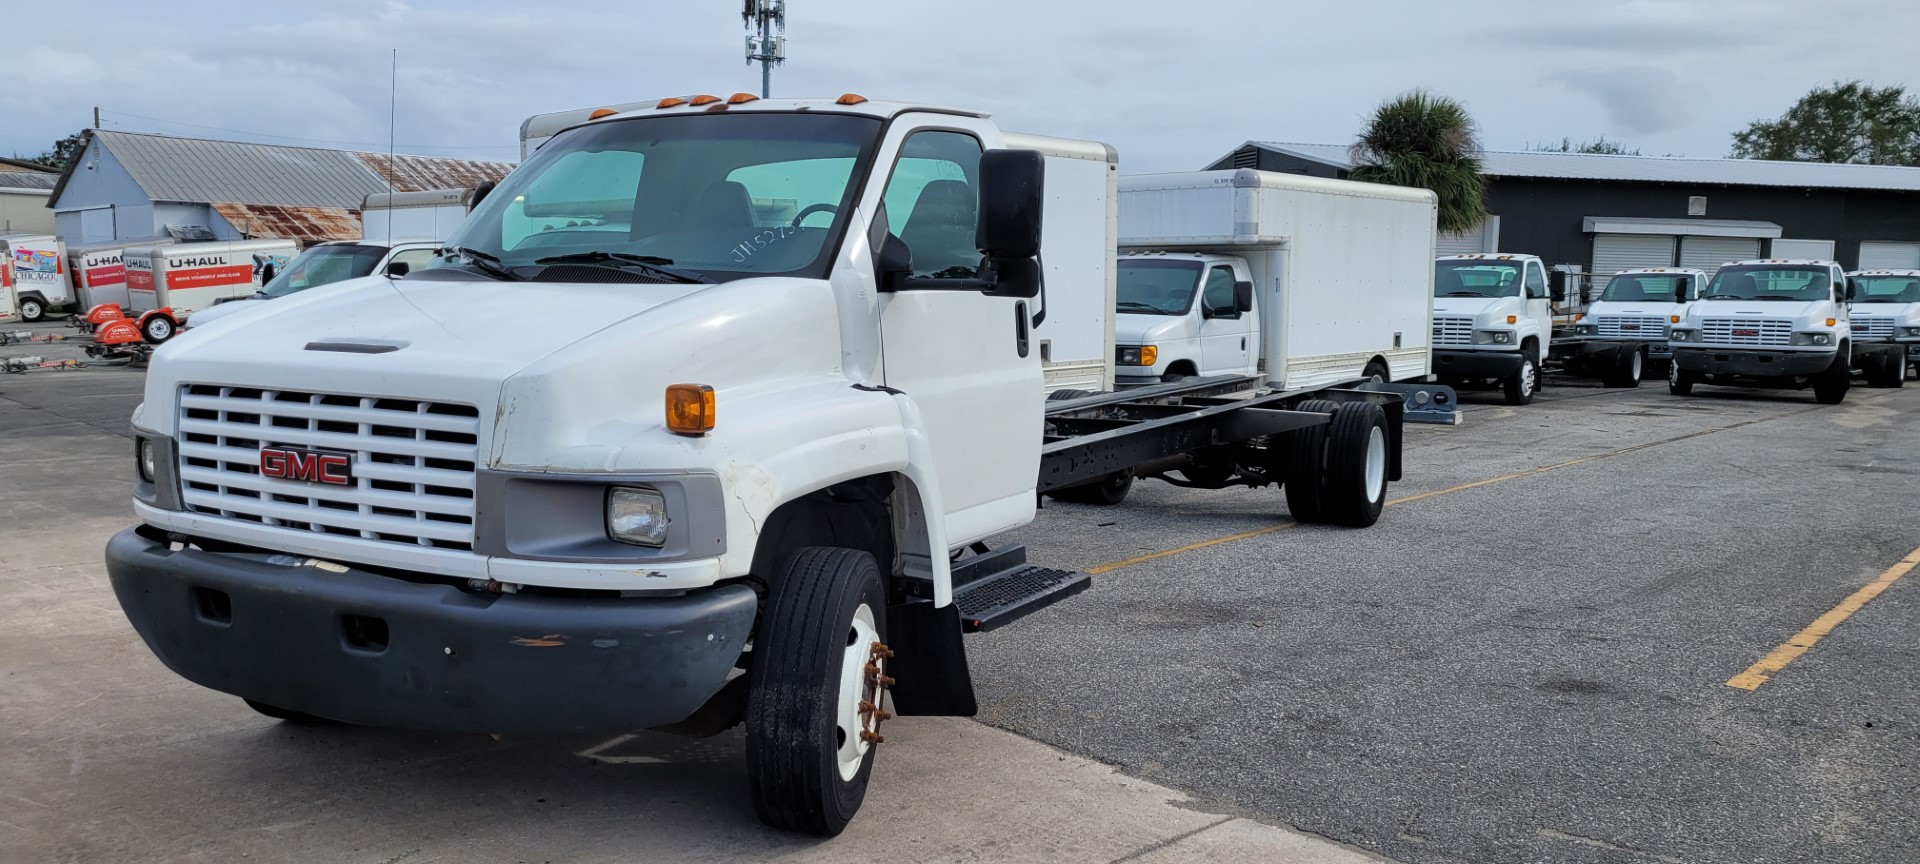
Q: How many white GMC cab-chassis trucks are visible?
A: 5